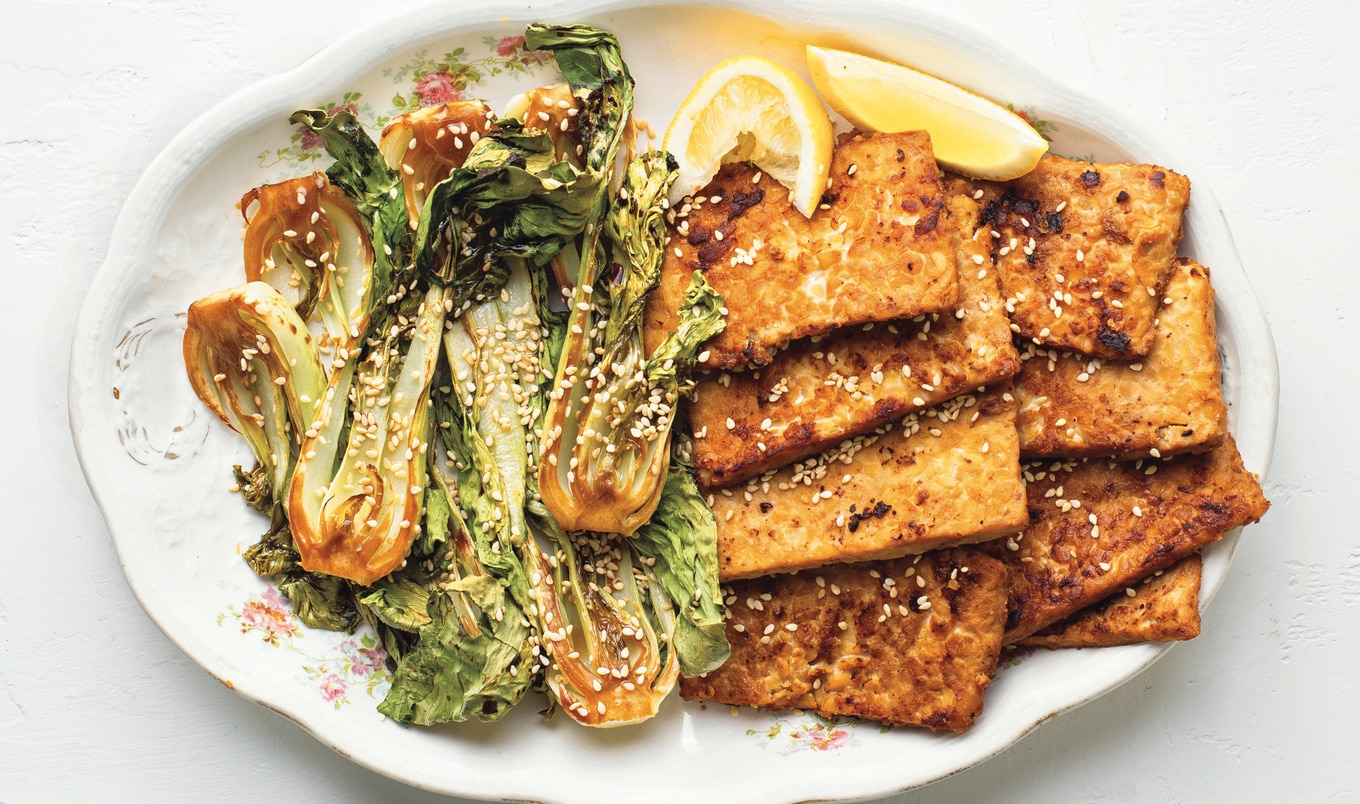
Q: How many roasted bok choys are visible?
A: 7